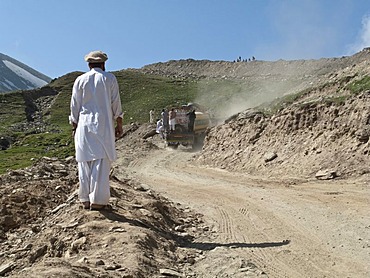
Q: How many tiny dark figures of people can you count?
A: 7